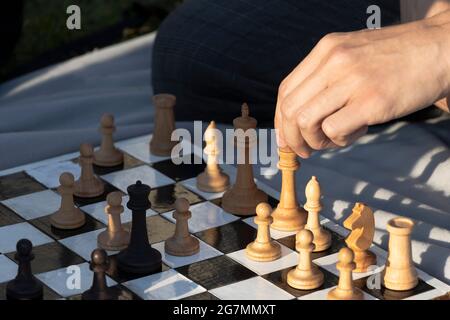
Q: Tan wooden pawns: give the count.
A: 8